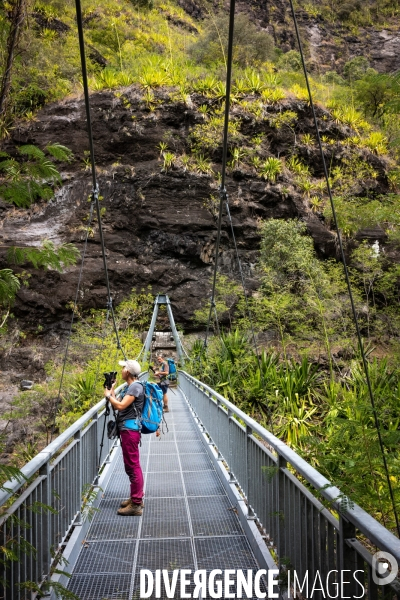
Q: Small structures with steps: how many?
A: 1